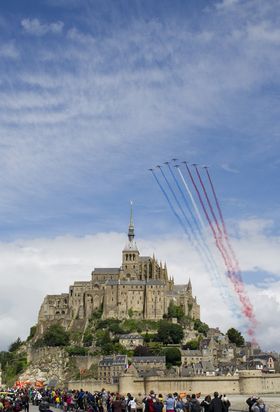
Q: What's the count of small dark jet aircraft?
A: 8